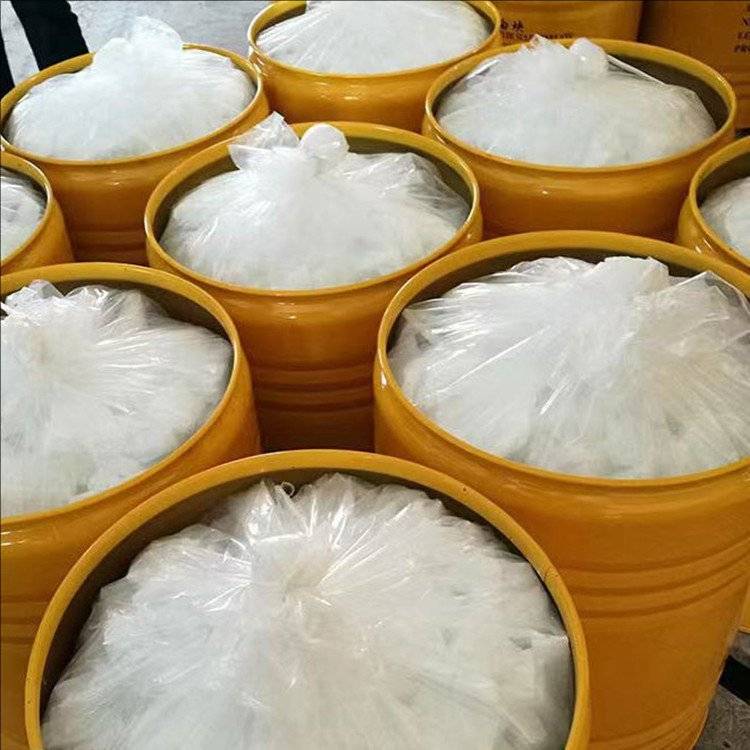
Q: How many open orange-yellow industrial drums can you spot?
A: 9